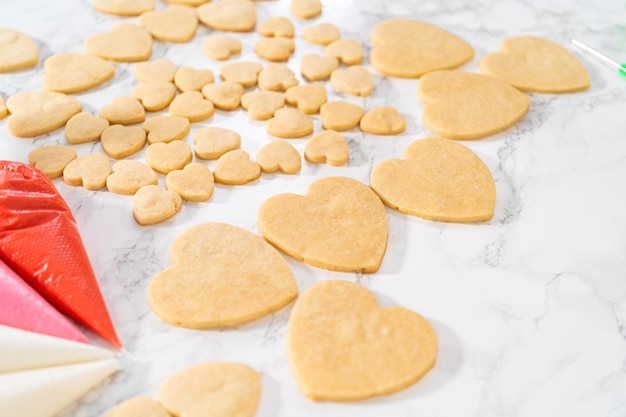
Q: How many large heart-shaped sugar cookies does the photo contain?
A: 7